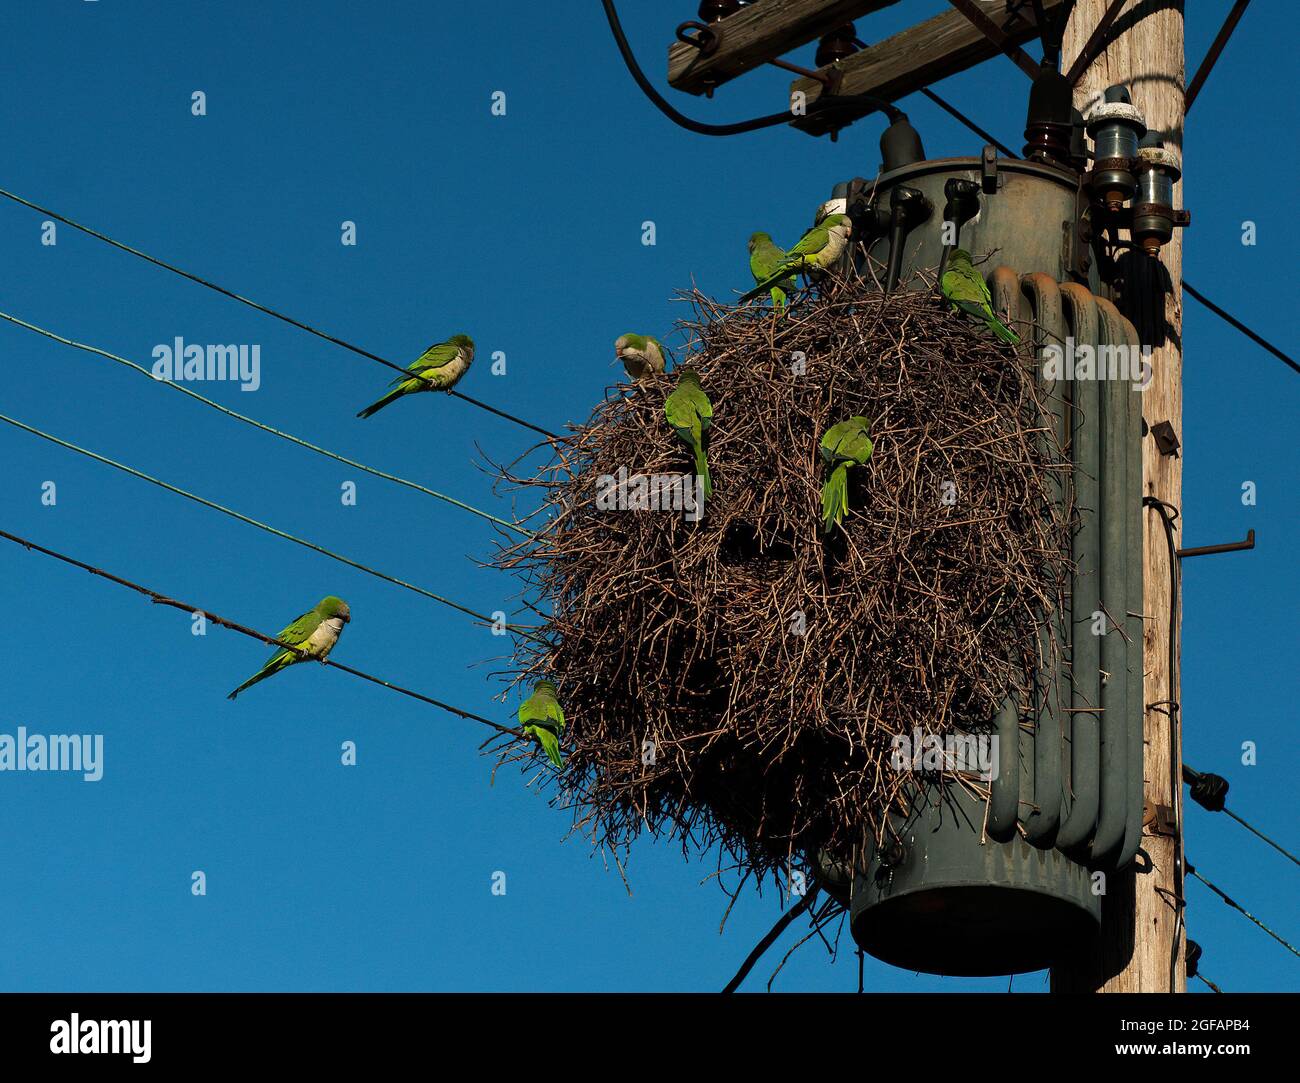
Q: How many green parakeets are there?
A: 9